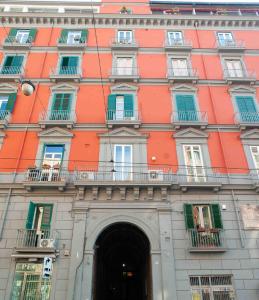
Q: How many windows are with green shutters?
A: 11